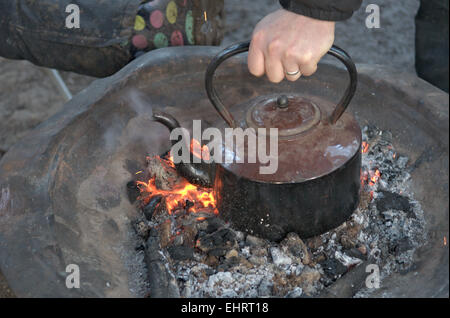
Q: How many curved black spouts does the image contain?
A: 1